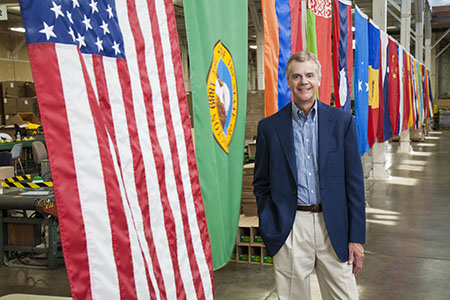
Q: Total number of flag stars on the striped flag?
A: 12